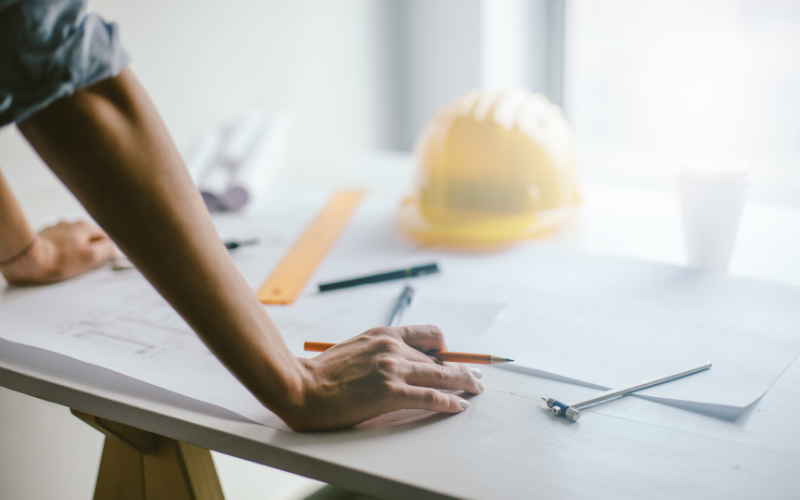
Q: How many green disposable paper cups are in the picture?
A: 0